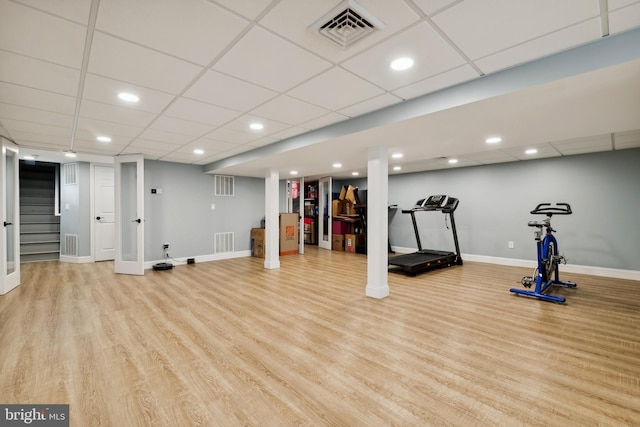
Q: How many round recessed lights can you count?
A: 15